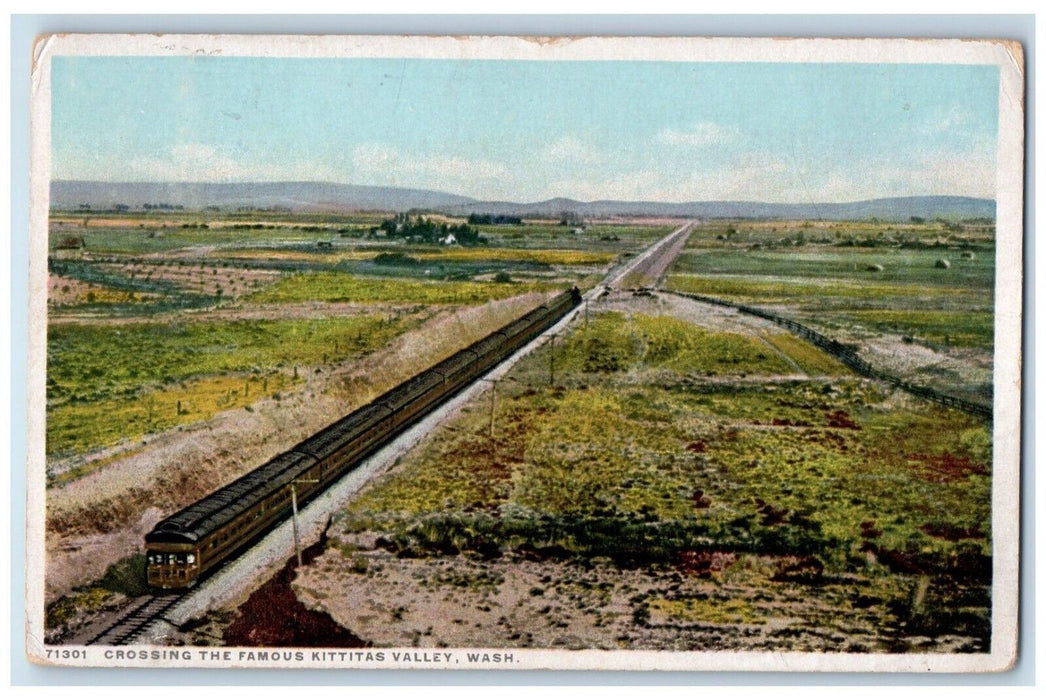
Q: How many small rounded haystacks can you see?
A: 3